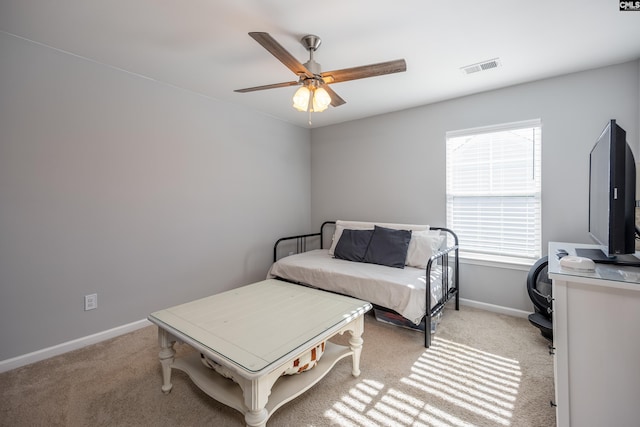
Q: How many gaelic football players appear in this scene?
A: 0